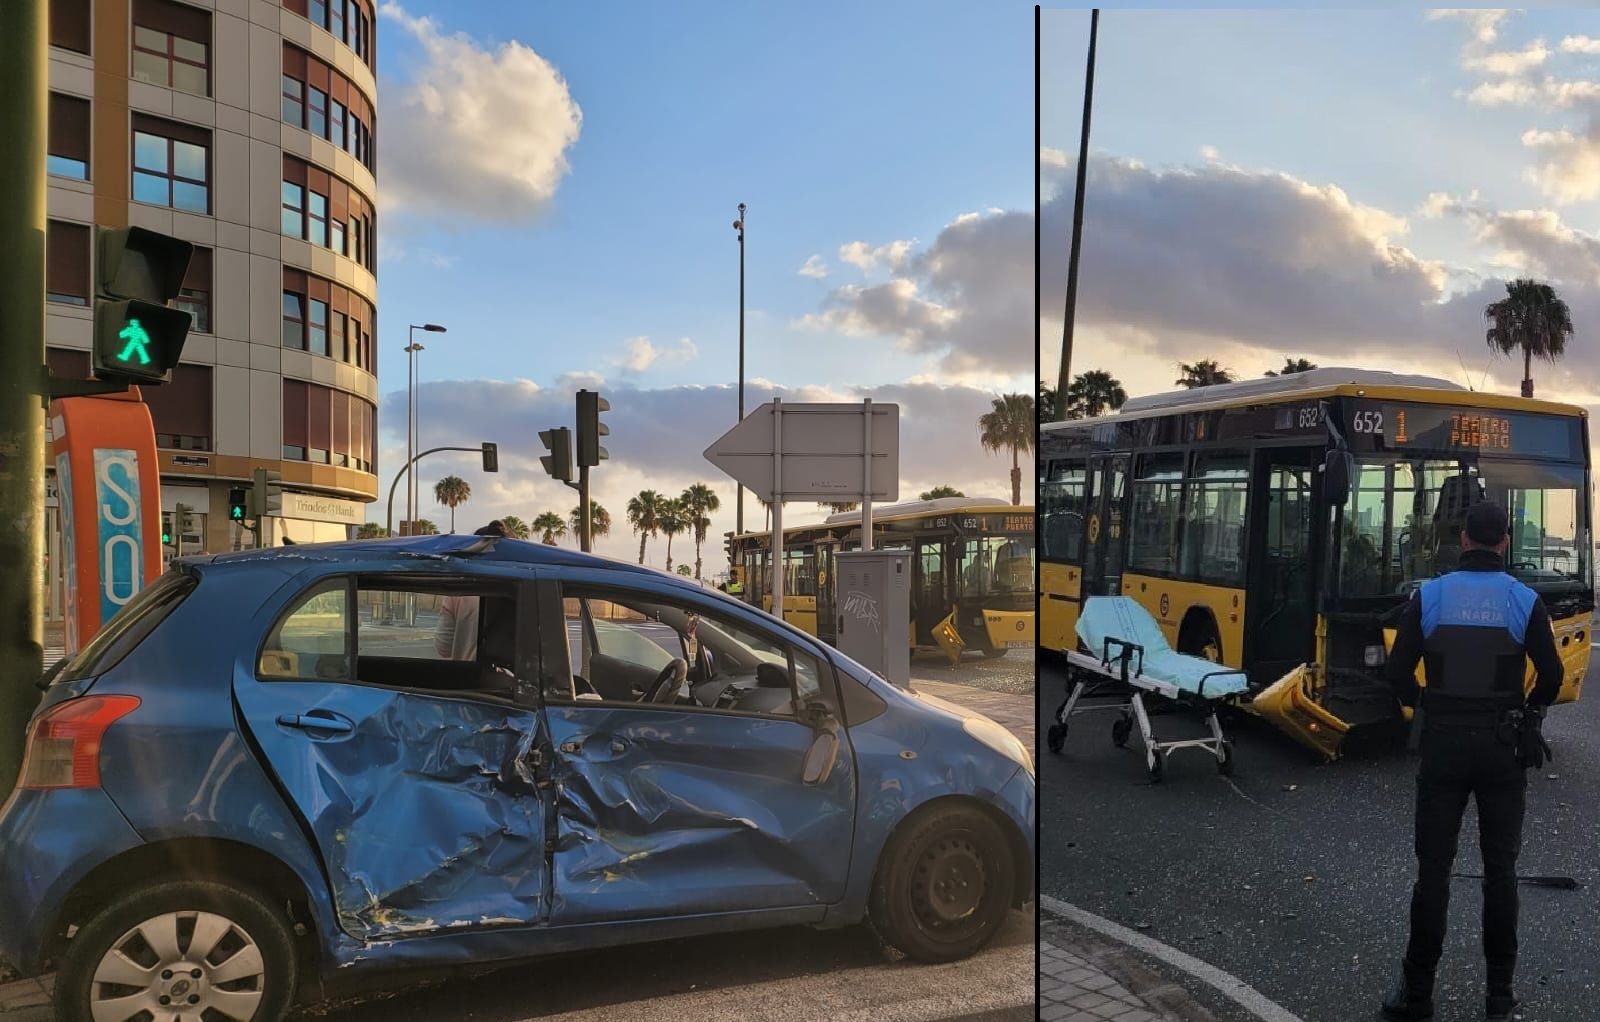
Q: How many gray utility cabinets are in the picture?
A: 1